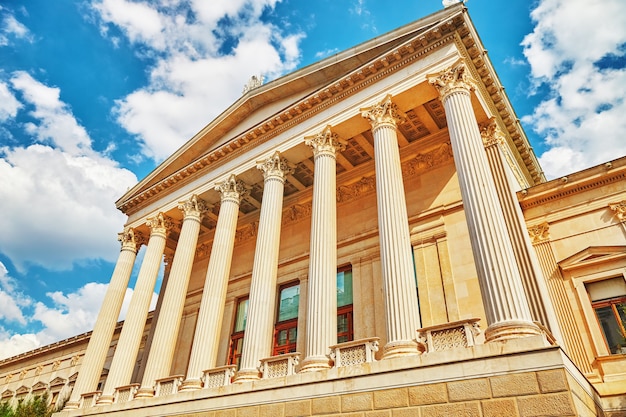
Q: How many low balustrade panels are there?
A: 7